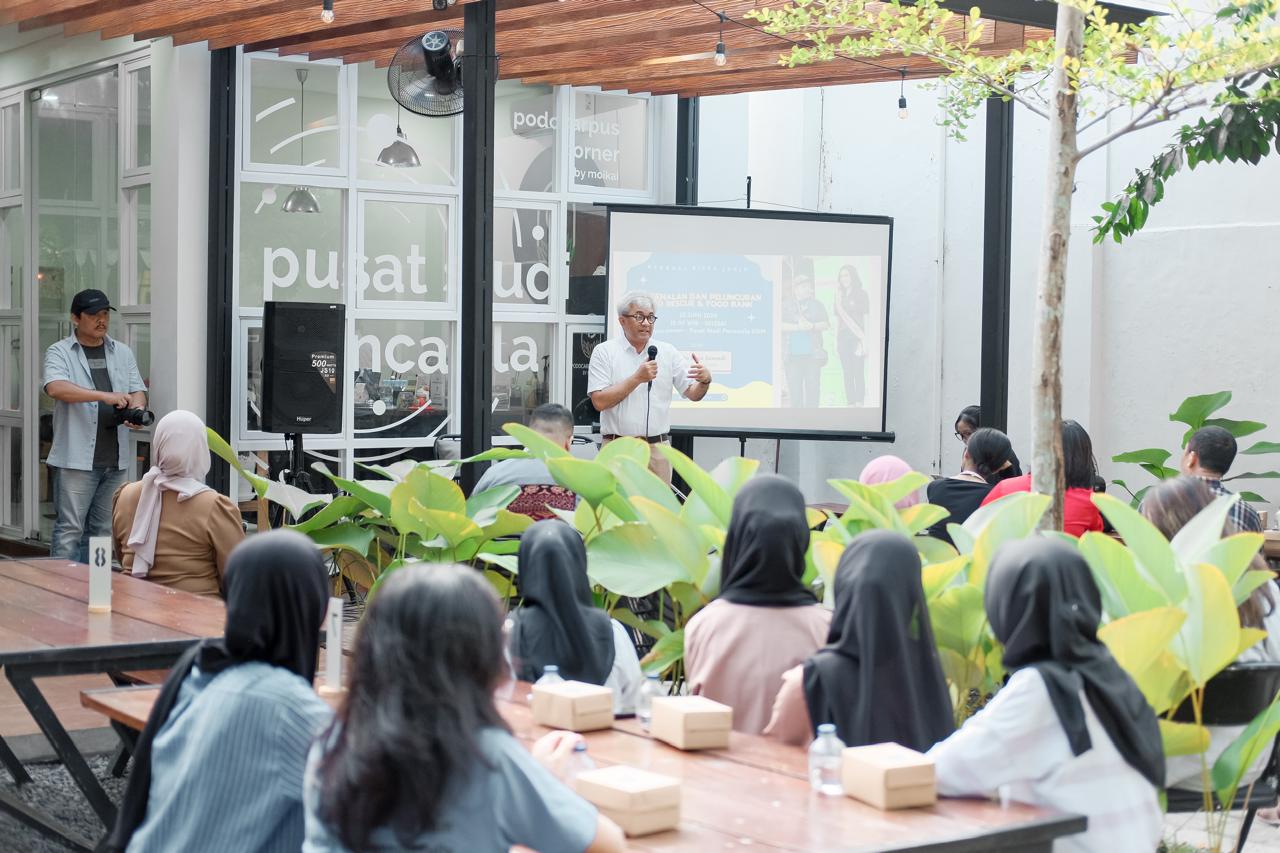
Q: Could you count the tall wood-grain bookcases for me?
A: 0